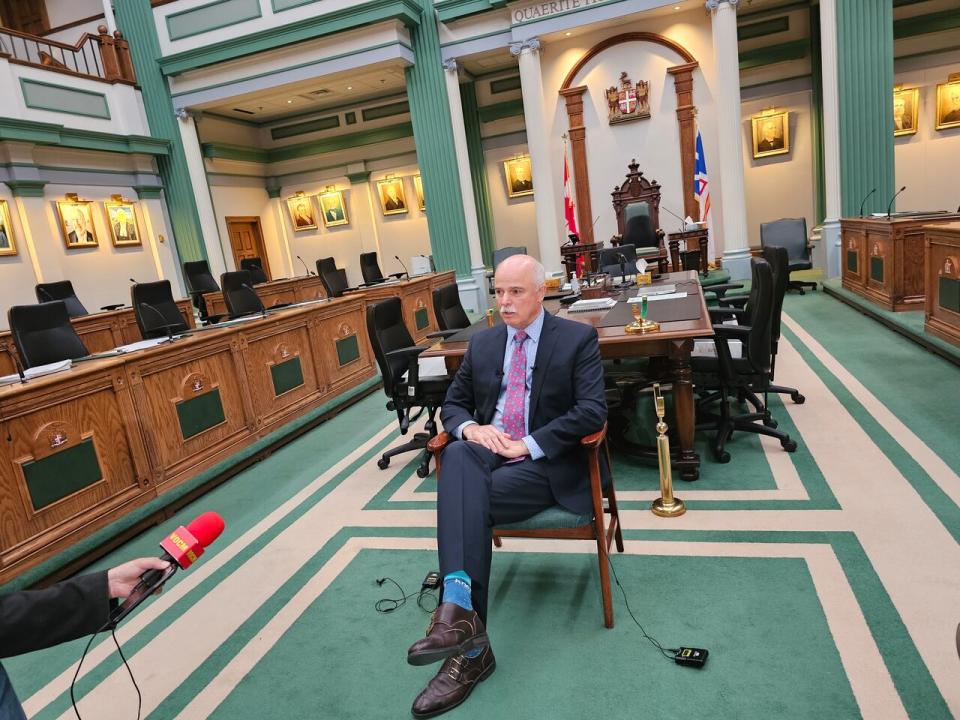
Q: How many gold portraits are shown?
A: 11